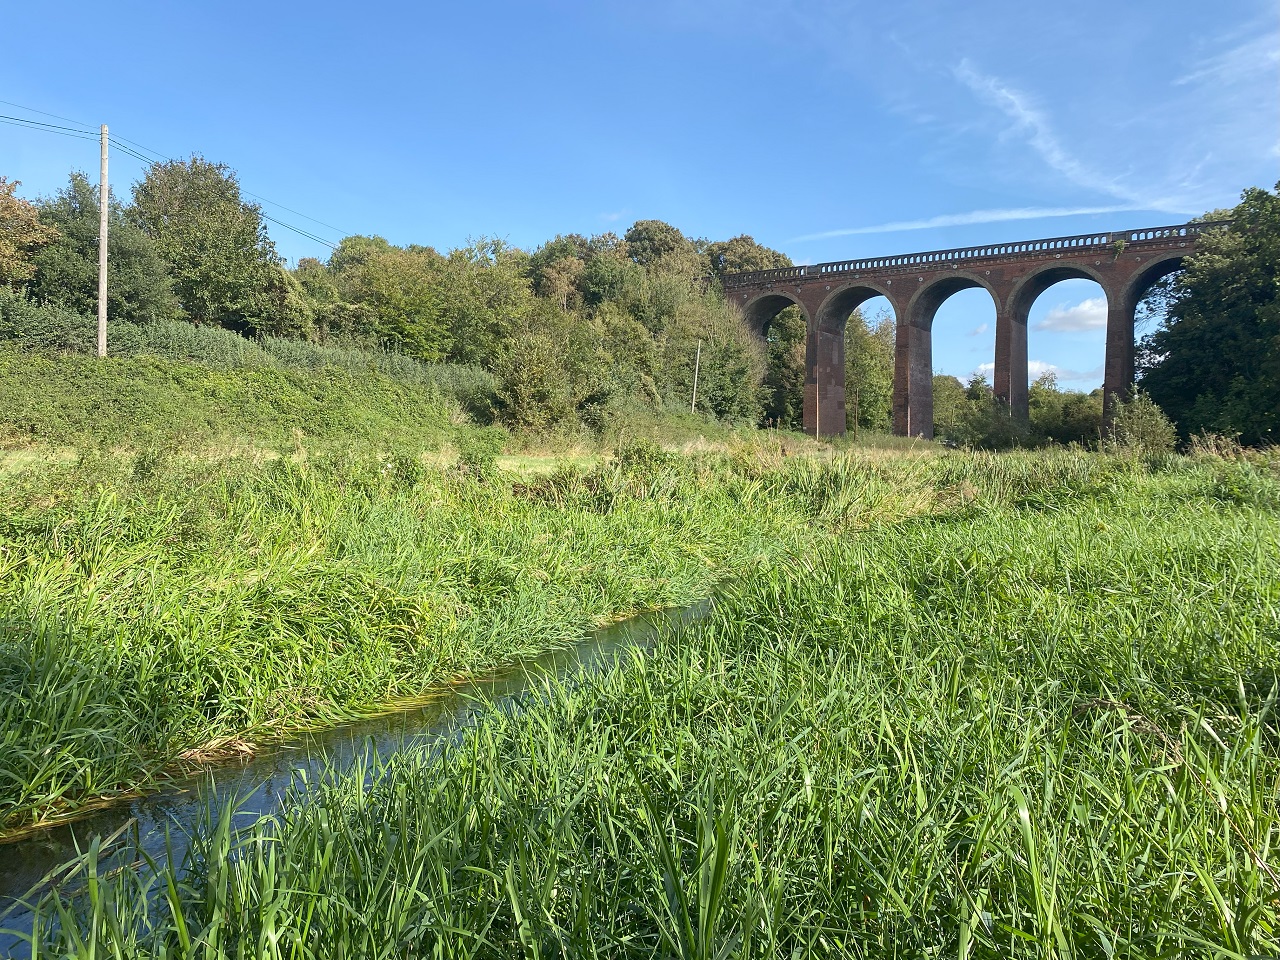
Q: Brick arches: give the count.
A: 5